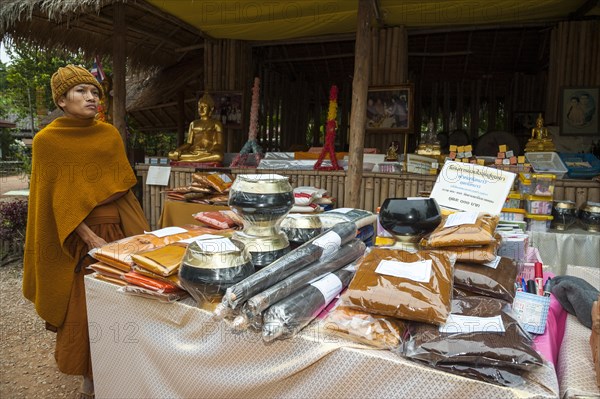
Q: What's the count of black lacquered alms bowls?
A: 7